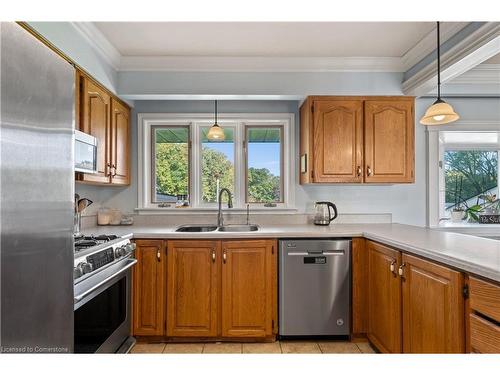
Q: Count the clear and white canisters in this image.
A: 3